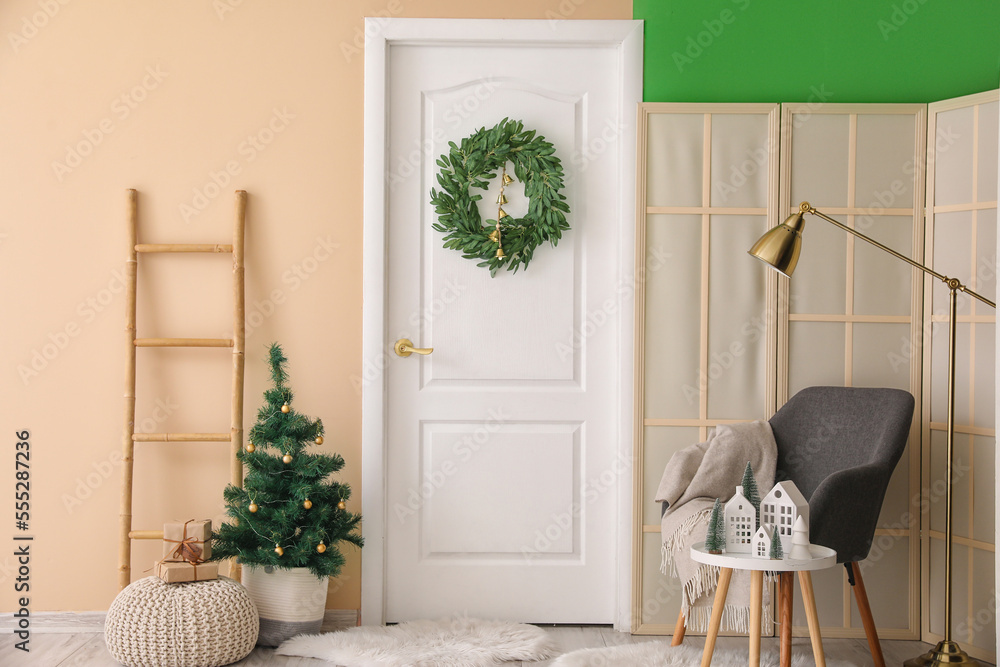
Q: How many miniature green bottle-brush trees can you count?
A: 3